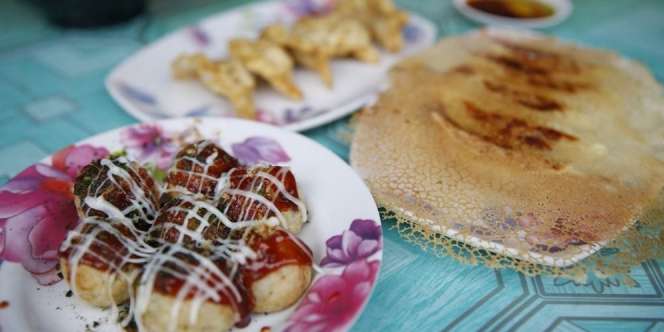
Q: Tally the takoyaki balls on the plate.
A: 7